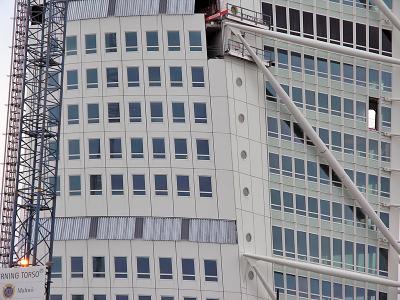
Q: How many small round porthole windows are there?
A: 6